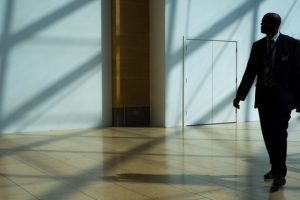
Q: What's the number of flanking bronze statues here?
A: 0